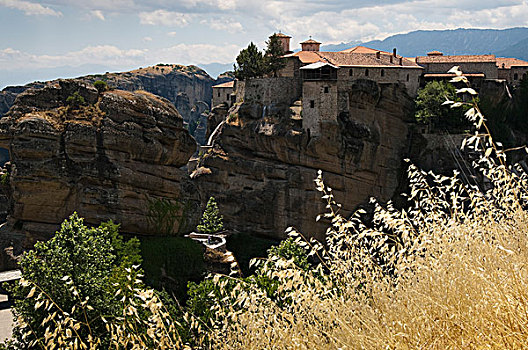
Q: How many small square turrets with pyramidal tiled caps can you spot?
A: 2